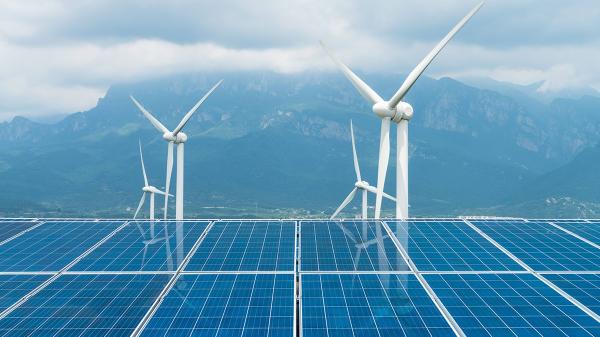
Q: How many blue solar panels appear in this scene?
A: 14